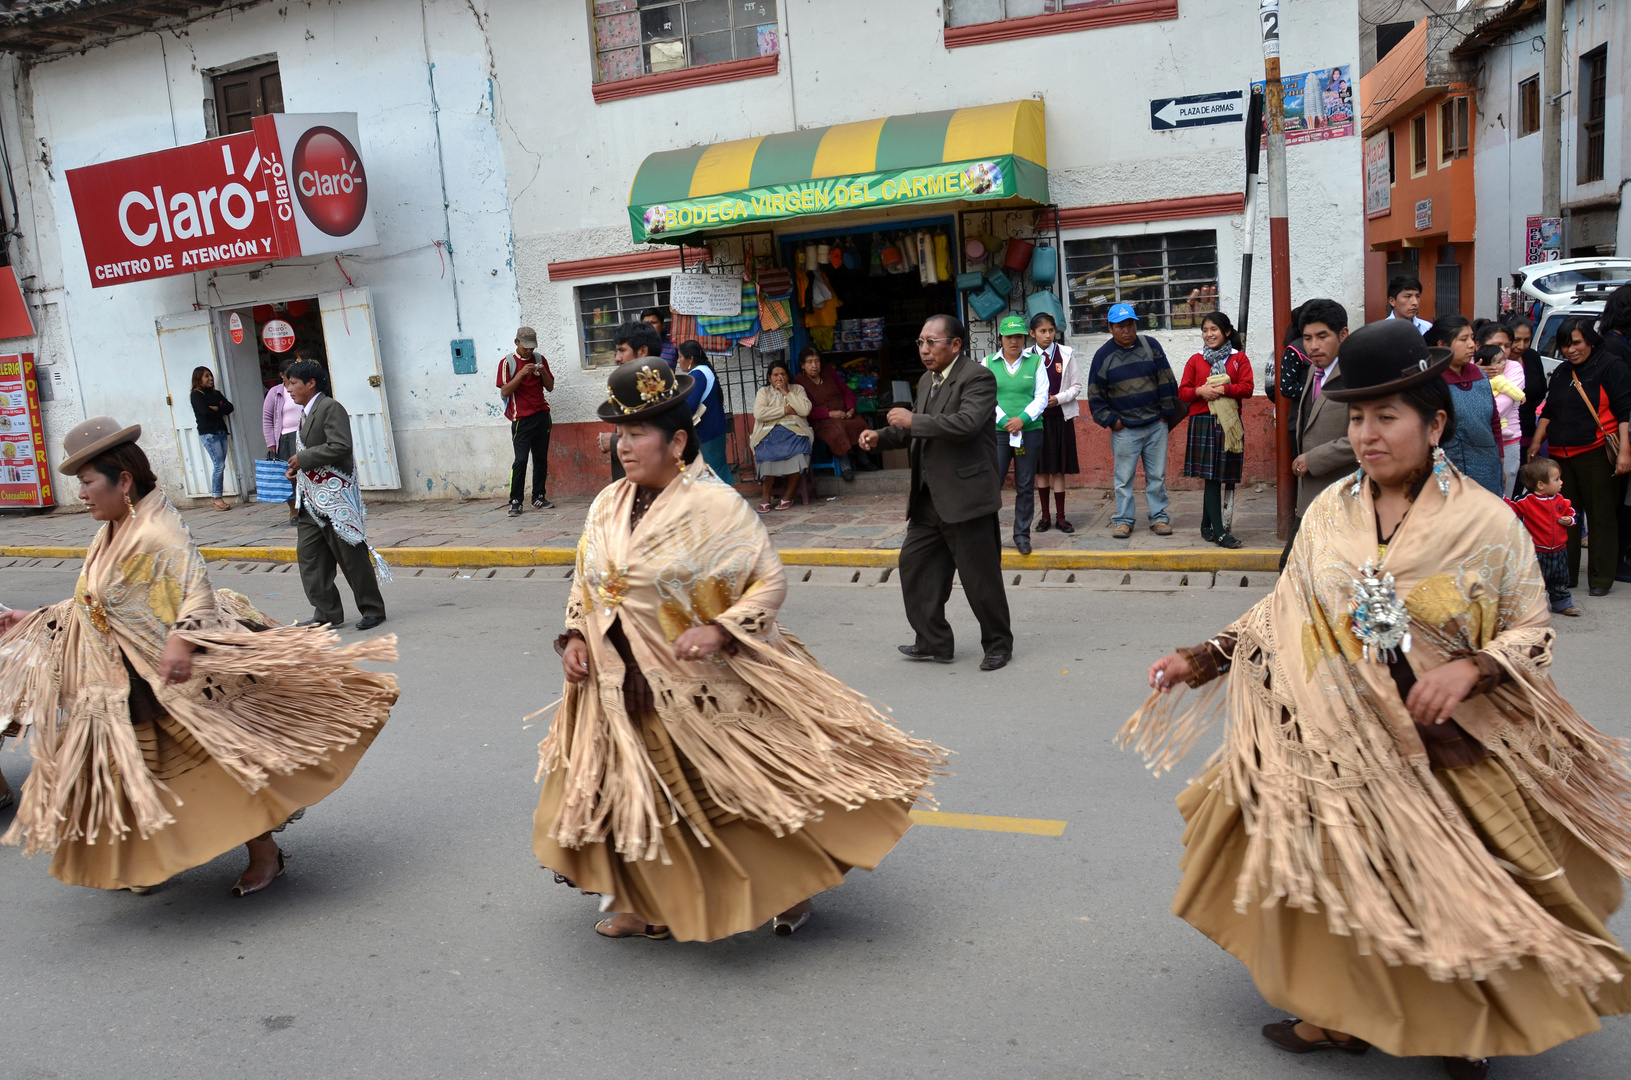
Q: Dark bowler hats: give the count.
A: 2